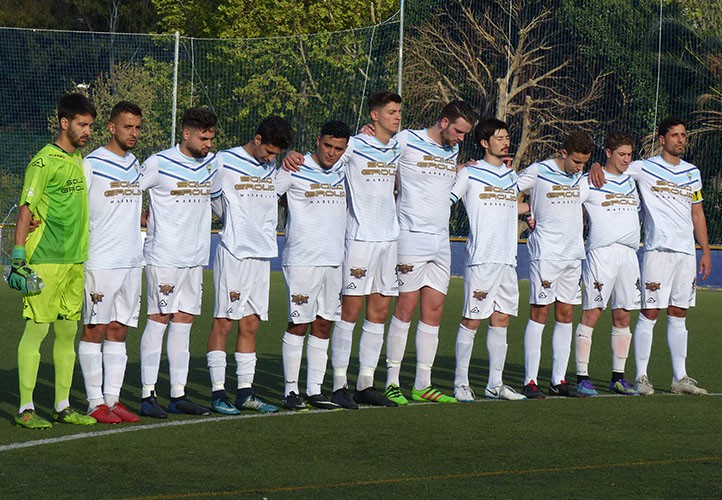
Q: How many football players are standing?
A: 11